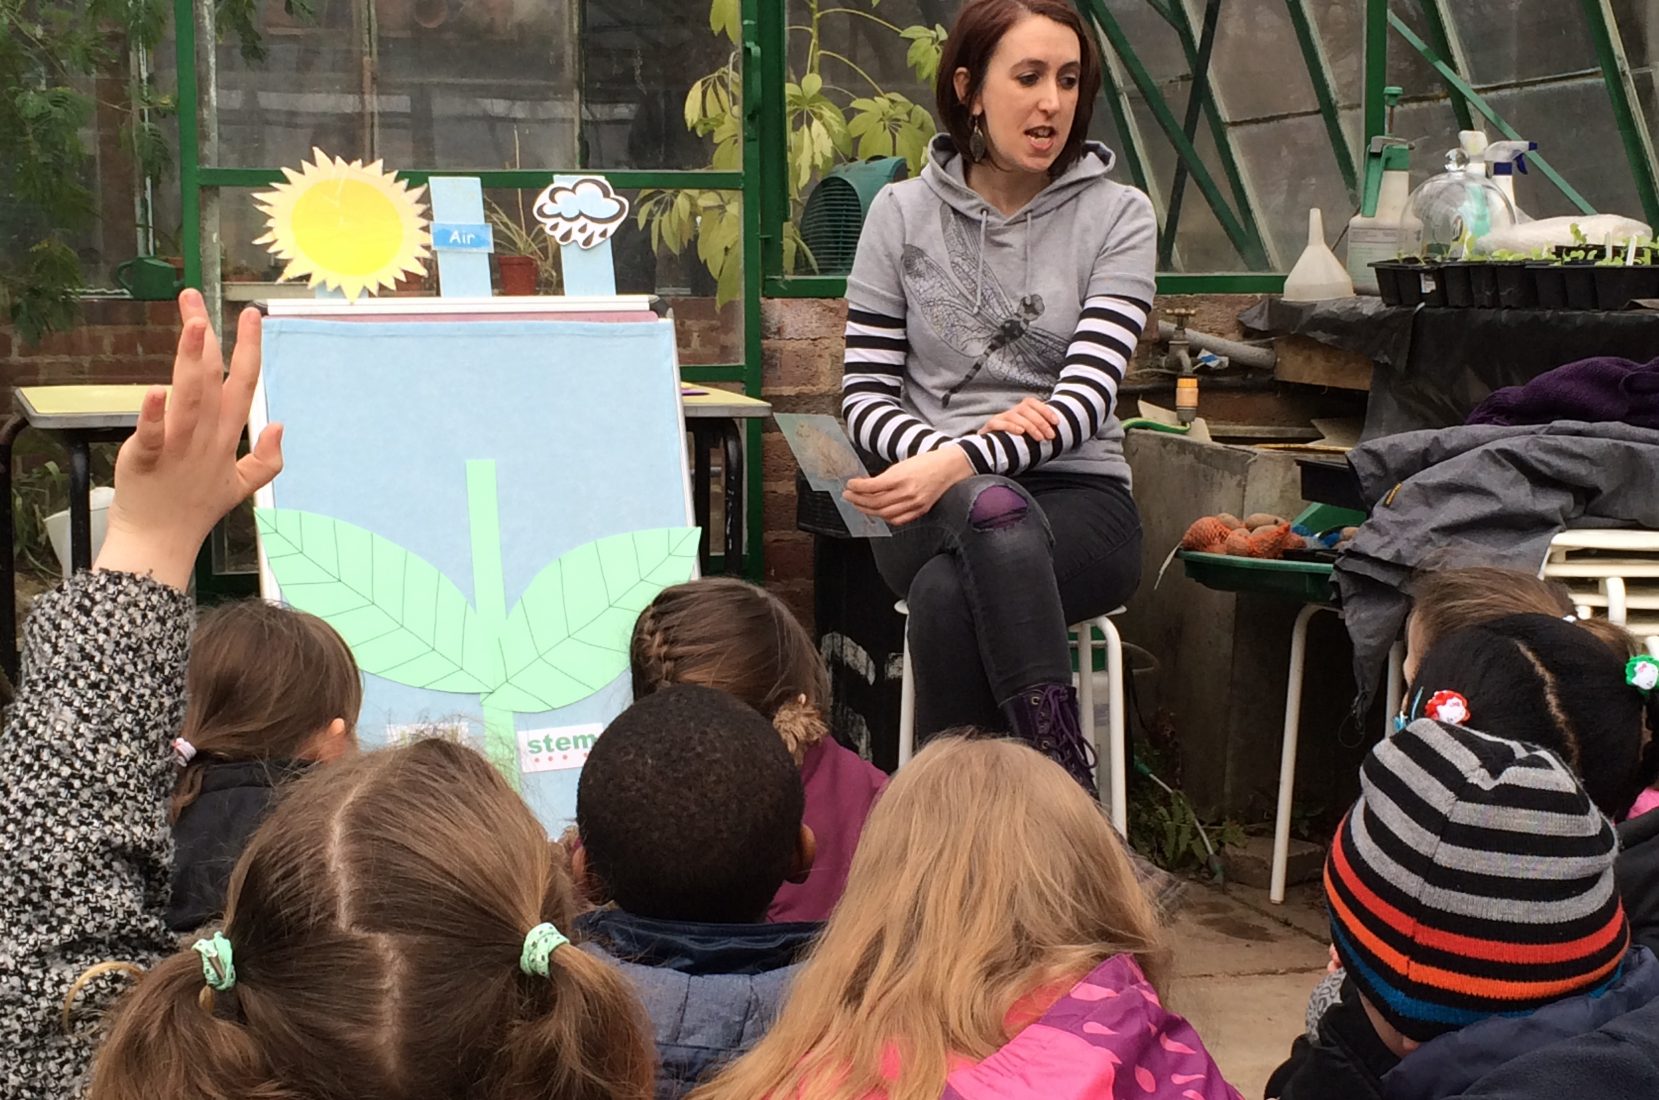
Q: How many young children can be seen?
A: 8